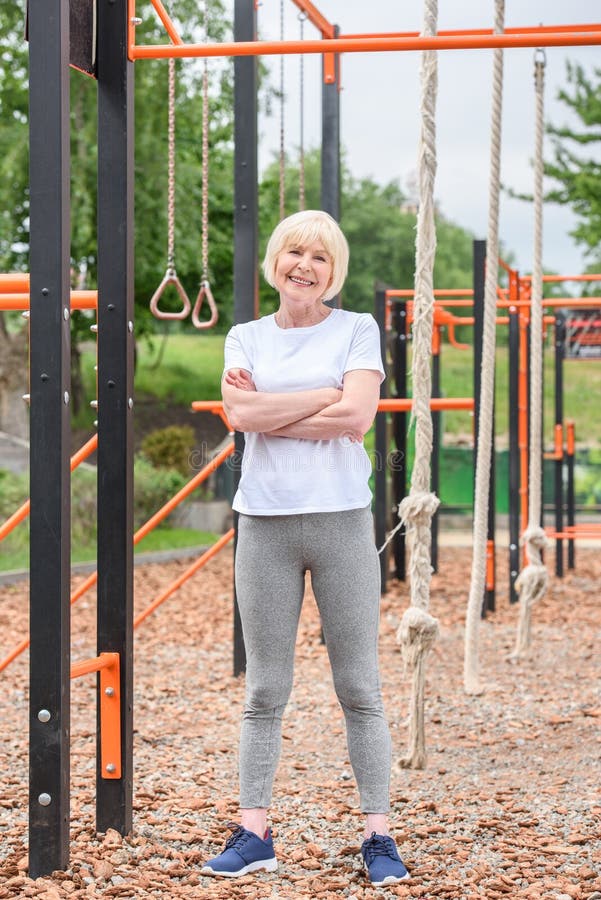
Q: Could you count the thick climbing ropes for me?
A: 3